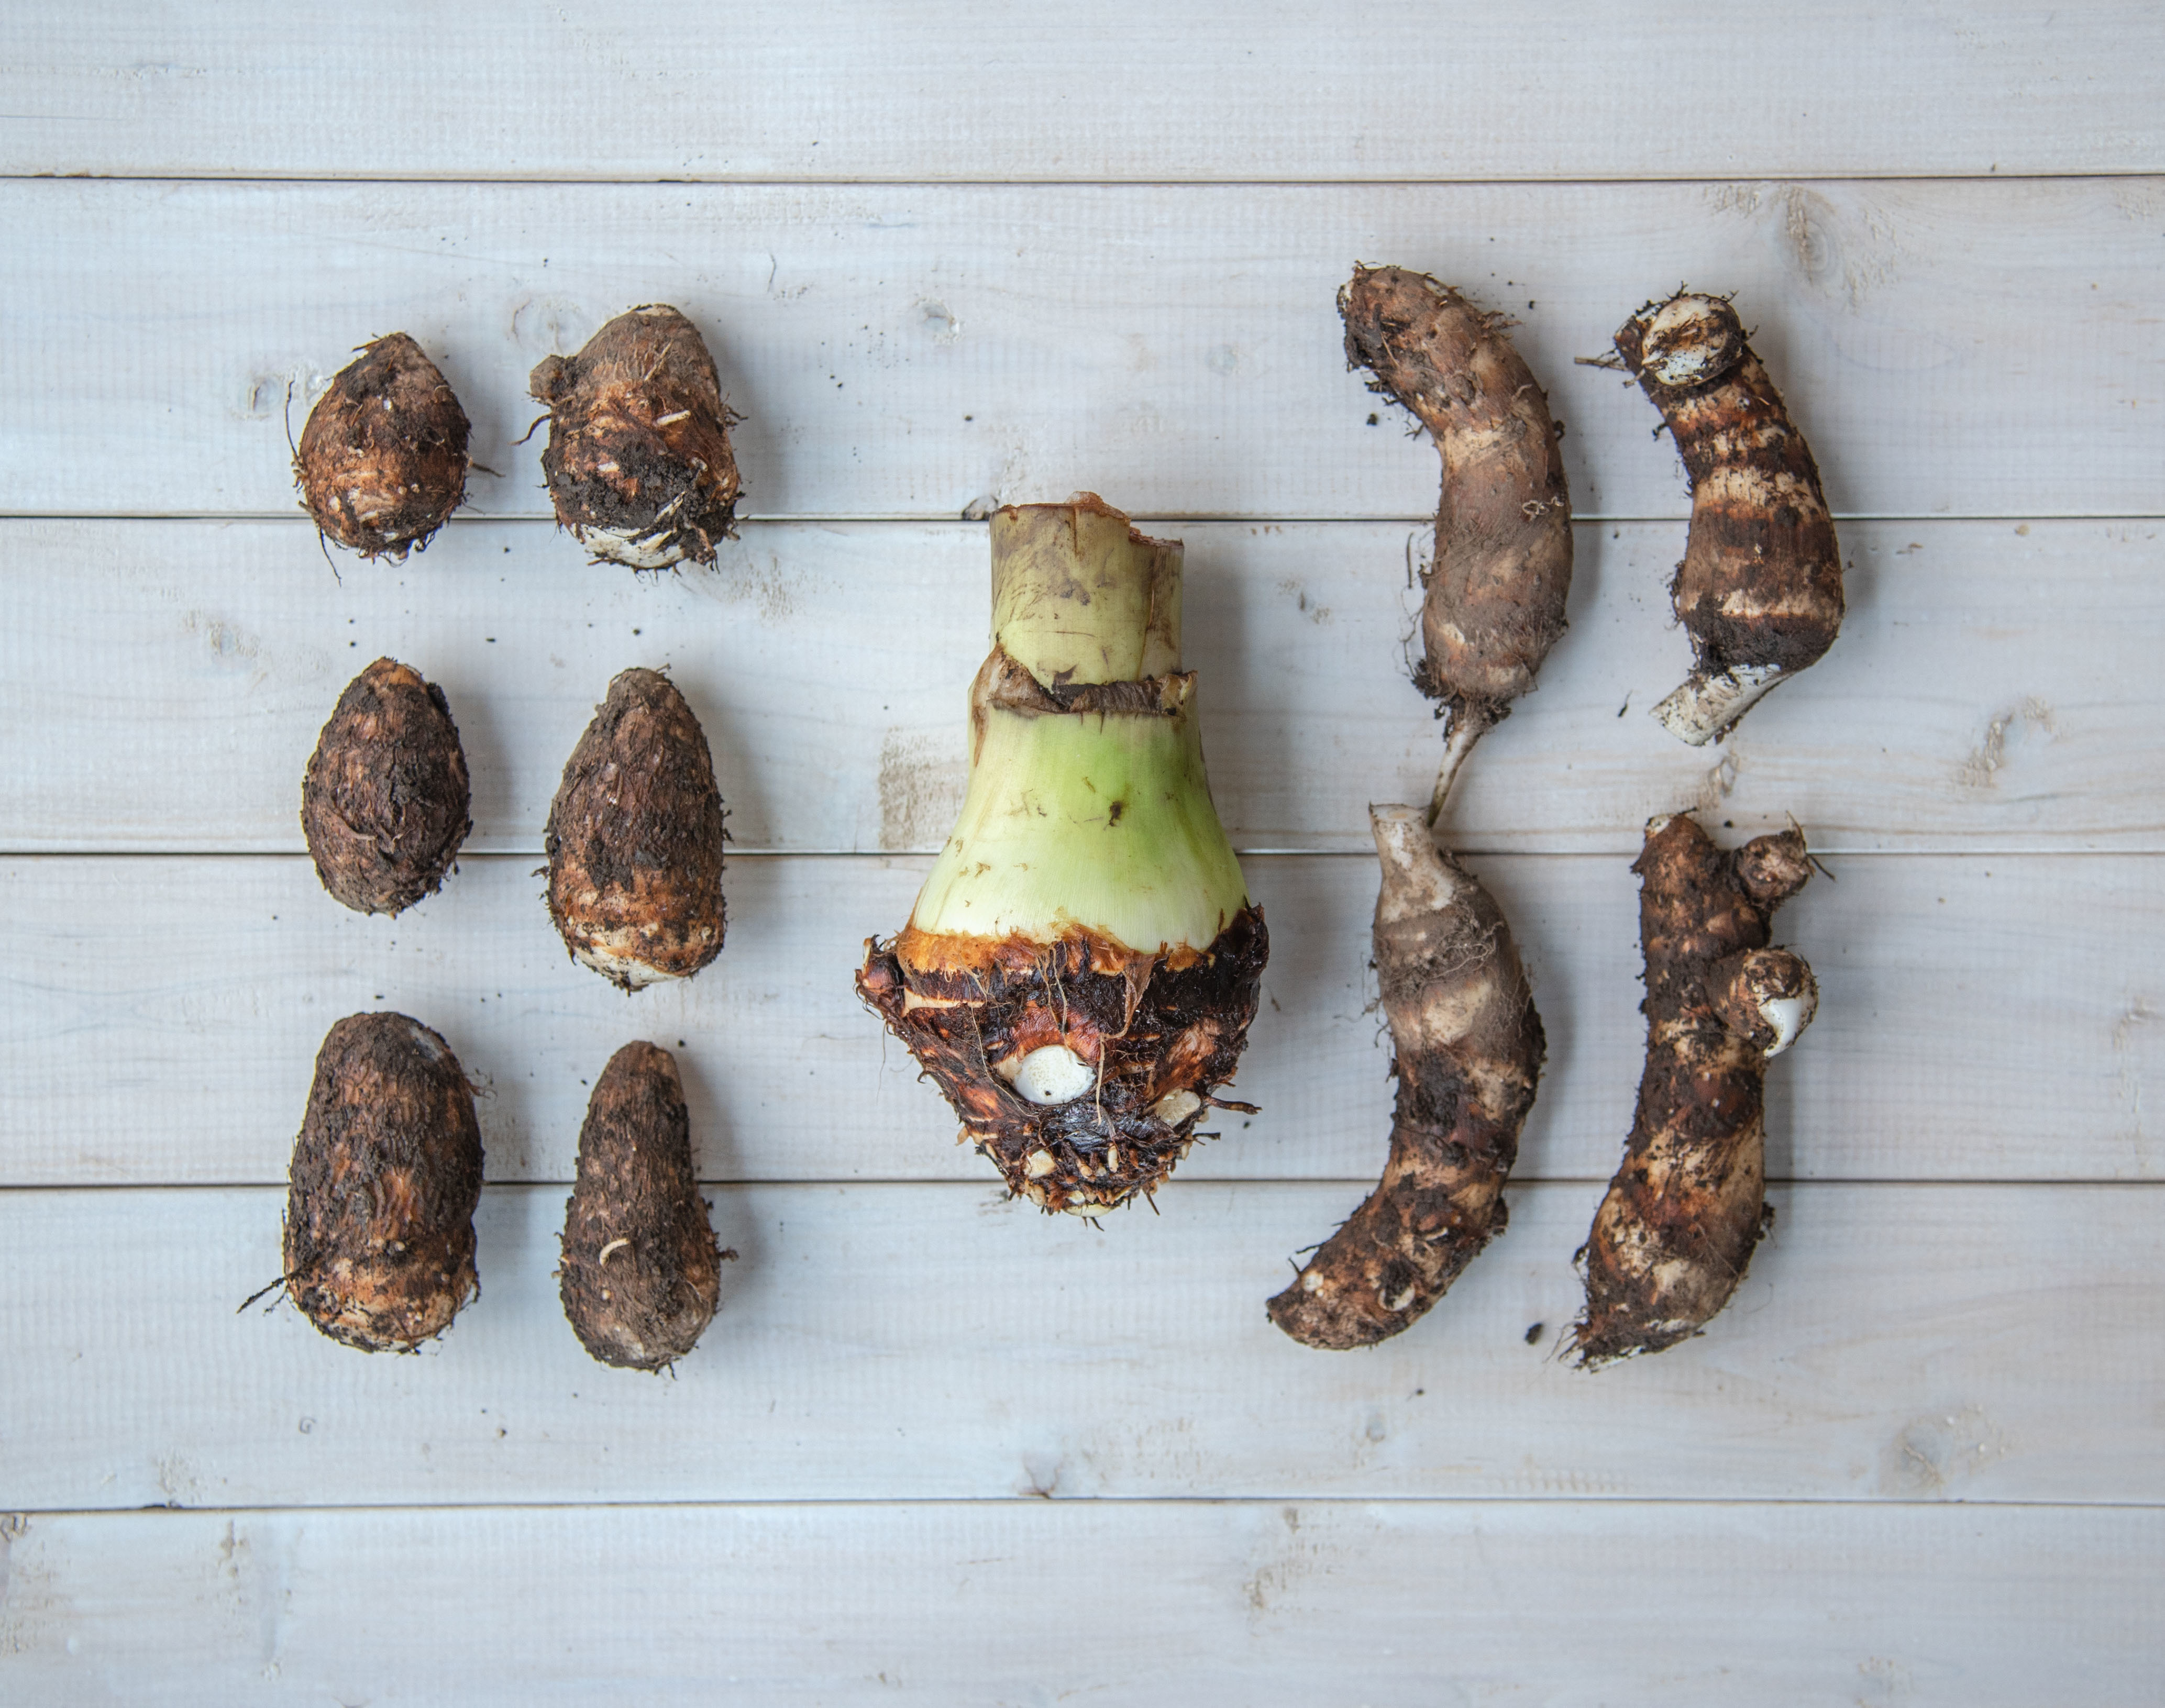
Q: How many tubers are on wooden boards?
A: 11